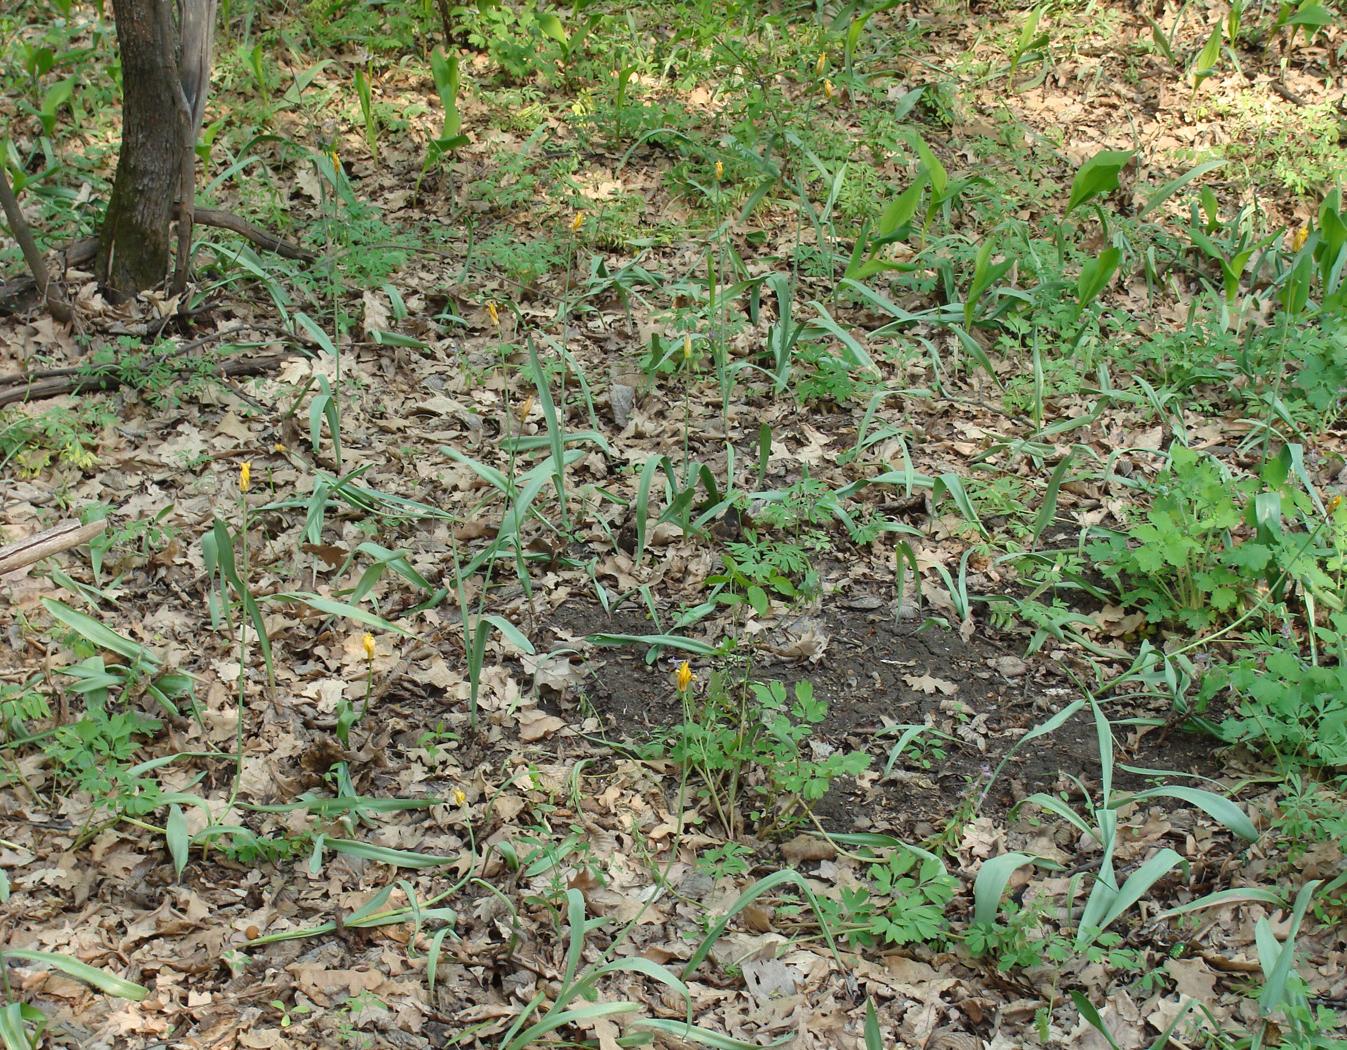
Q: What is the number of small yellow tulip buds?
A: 15